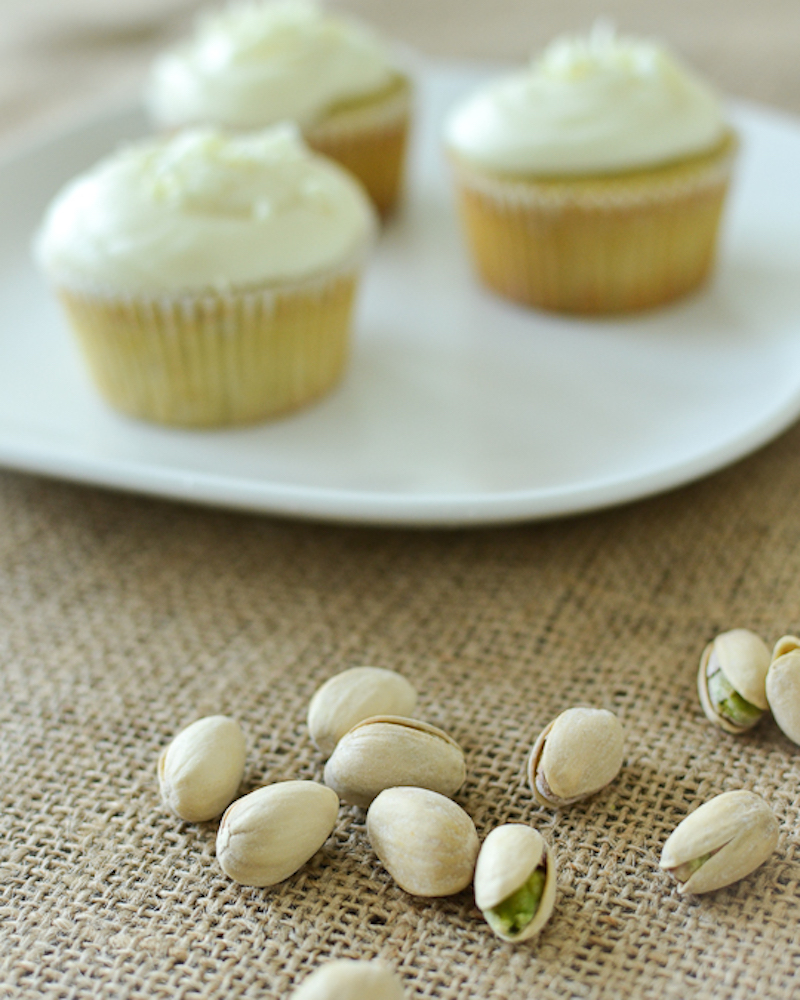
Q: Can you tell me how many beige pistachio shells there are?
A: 11